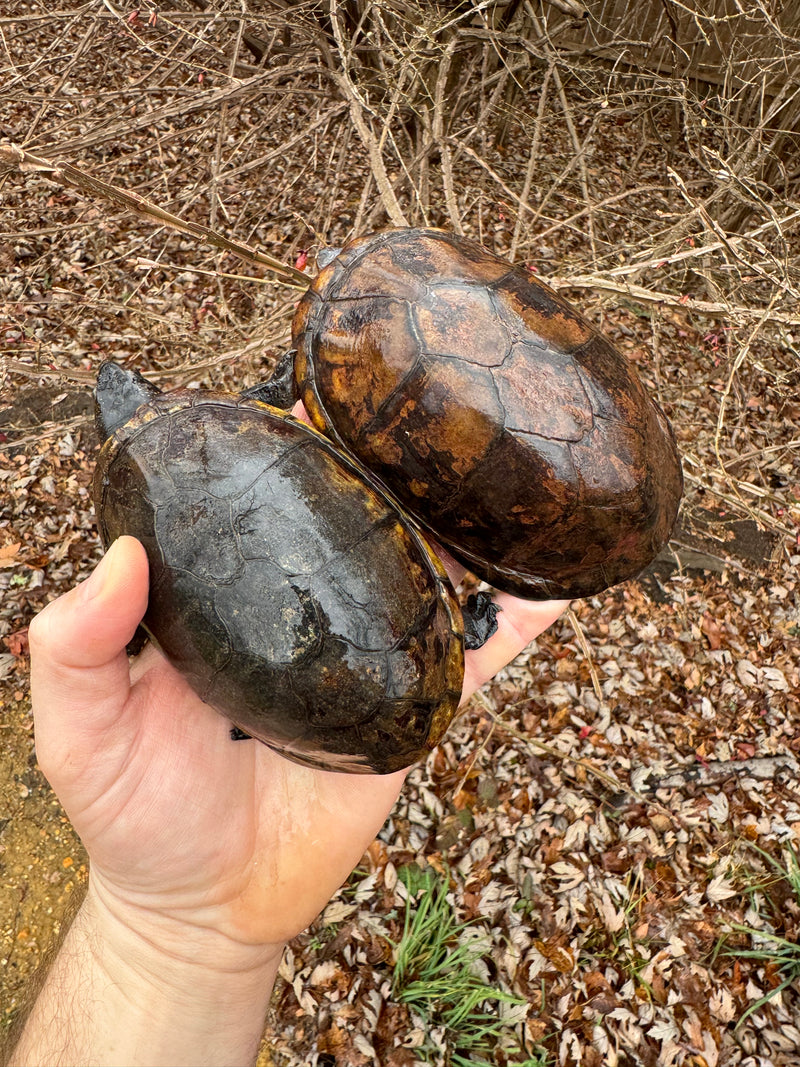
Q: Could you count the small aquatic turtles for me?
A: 2